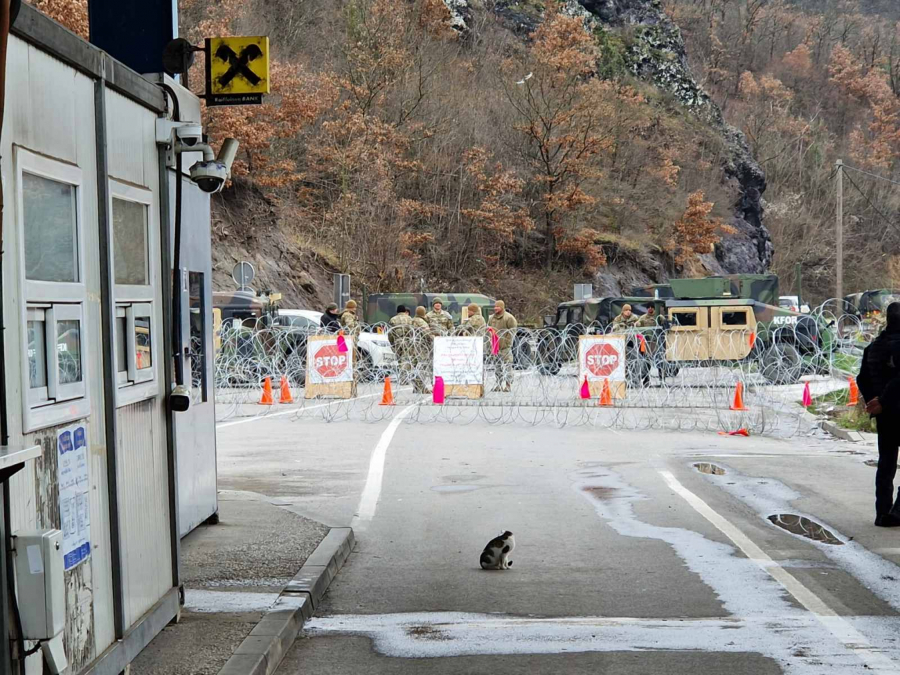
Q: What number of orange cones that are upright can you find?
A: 6